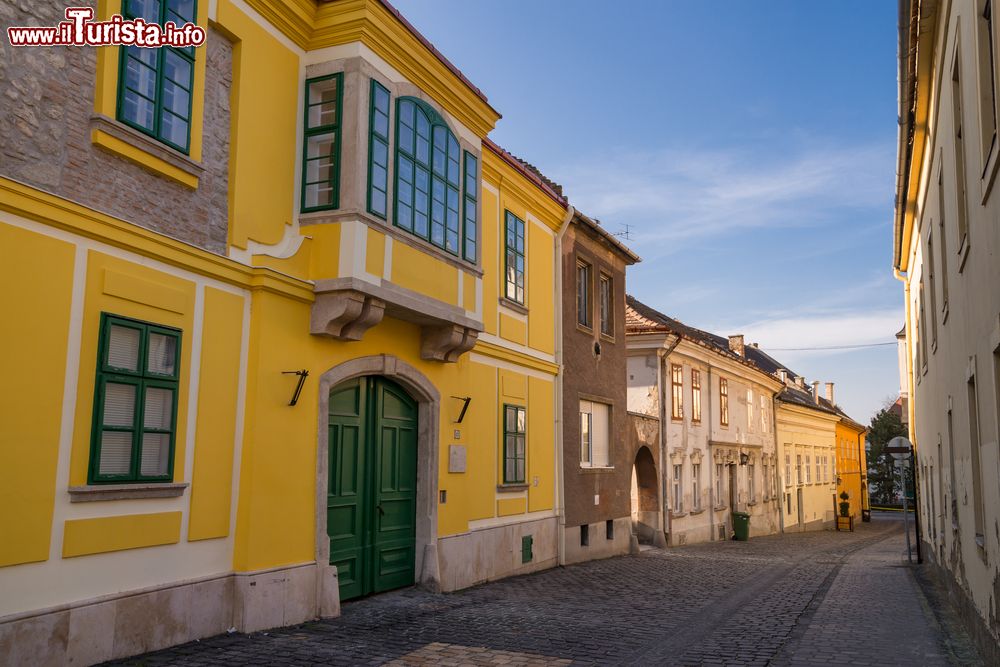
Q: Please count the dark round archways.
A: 1